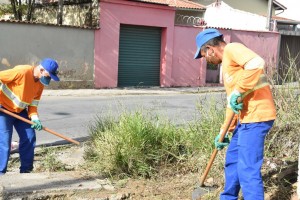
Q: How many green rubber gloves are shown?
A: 3